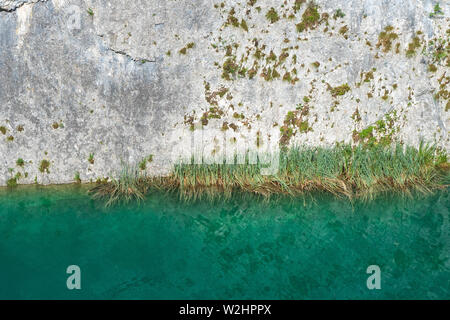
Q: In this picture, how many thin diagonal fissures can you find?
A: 2